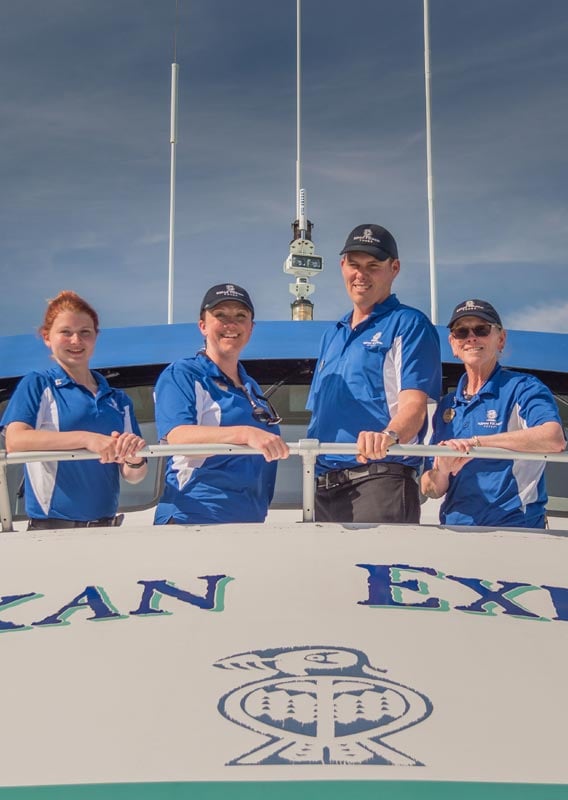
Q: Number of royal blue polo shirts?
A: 4